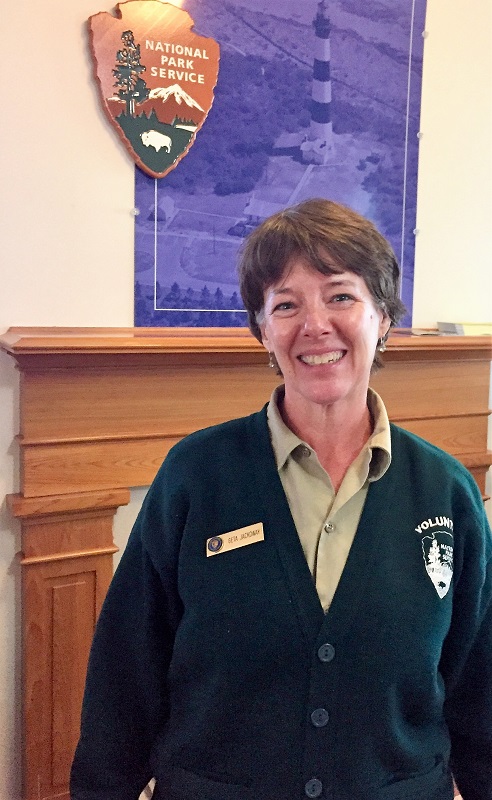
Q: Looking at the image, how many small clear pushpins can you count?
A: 4